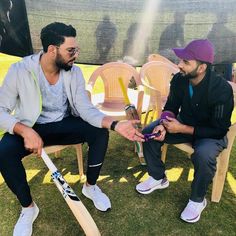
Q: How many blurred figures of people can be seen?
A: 4